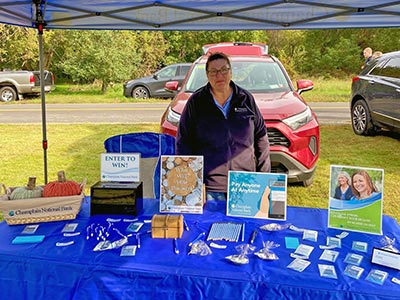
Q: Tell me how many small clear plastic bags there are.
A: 4